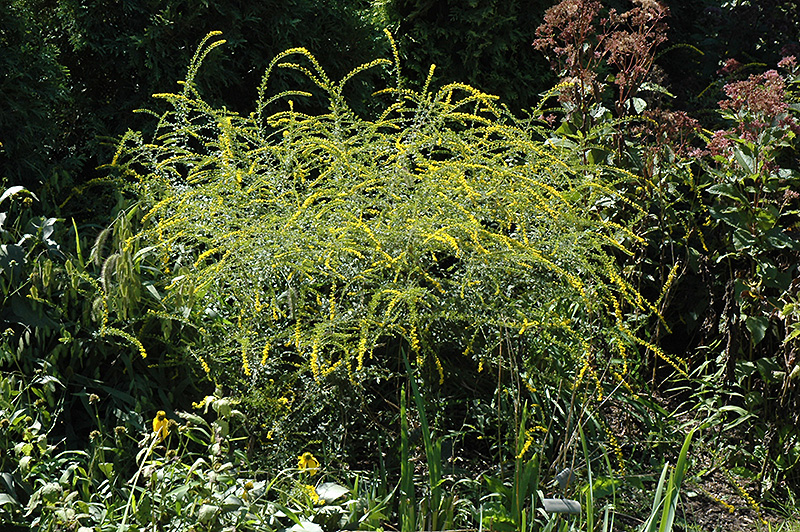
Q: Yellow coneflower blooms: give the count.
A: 2